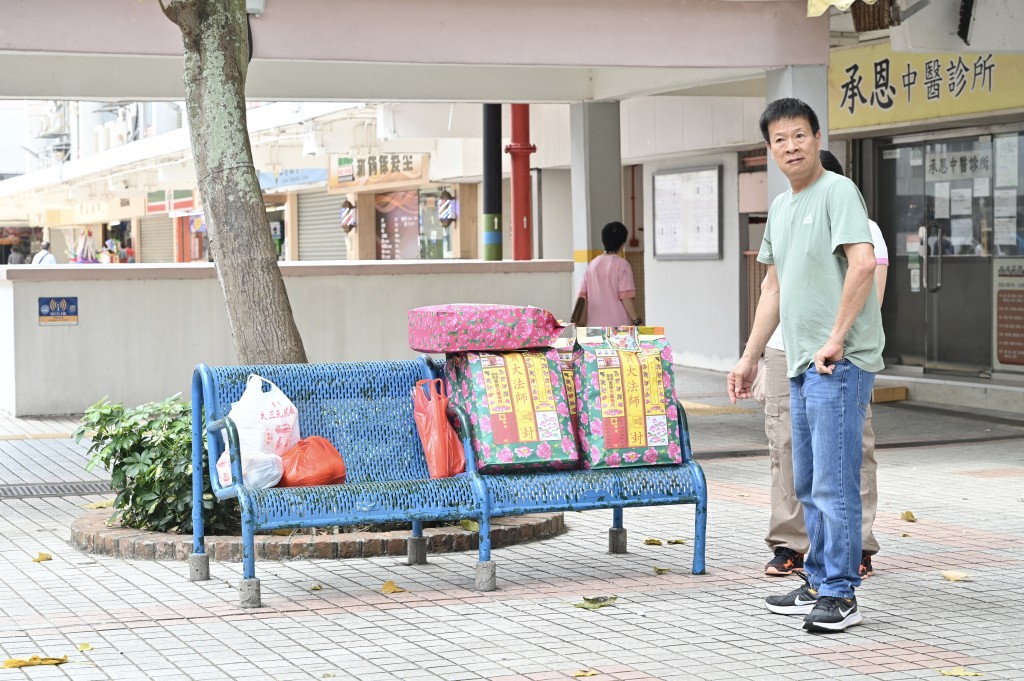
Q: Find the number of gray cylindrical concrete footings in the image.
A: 5